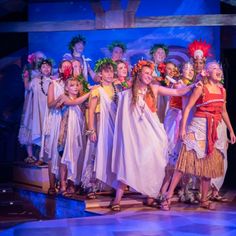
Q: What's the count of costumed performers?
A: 15